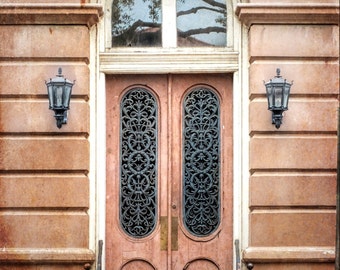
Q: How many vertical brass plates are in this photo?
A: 2